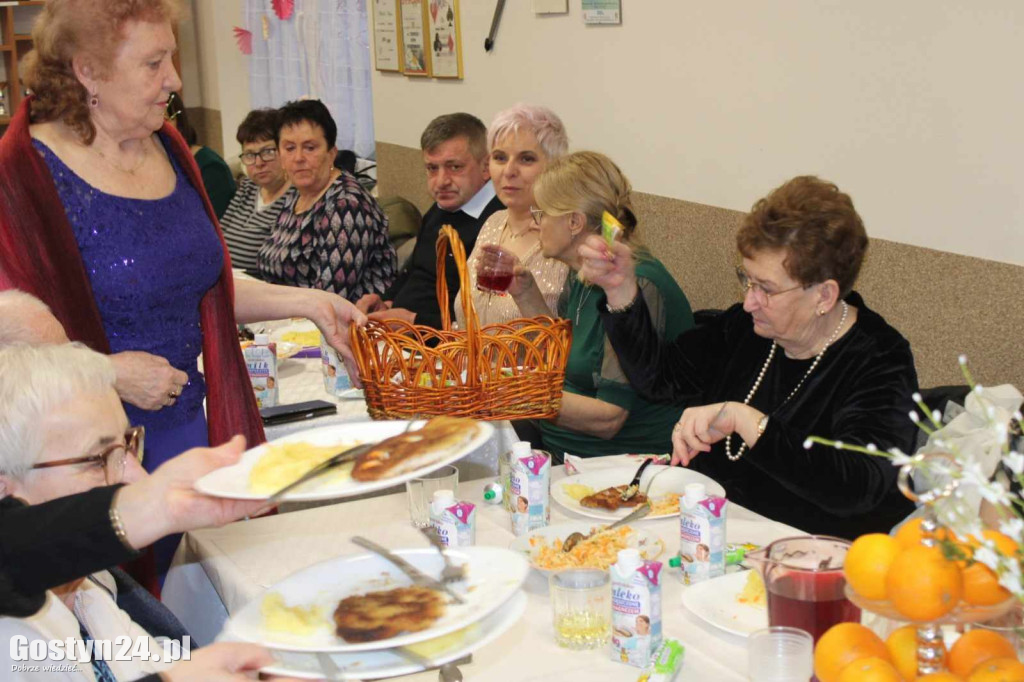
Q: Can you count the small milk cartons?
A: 6